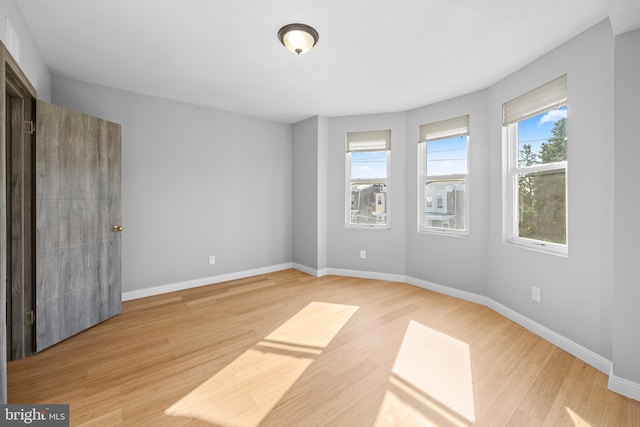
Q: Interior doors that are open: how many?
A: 1